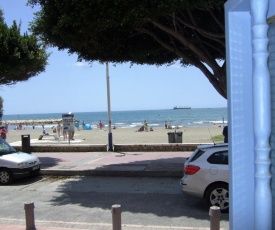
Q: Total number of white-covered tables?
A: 0